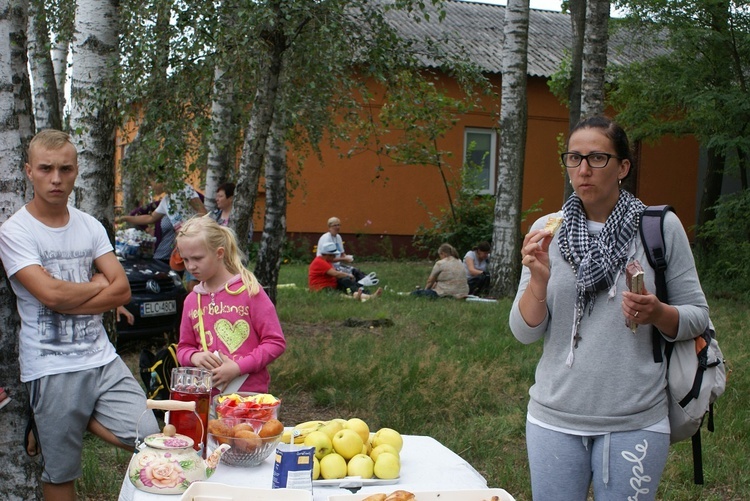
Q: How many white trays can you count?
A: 3